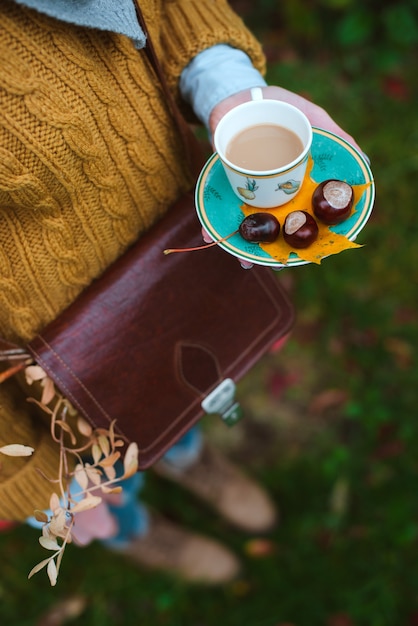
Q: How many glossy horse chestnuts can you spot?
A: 3